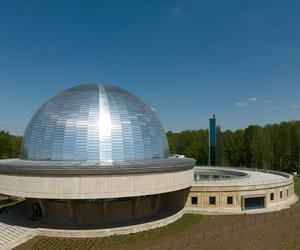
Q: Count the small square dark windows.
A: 6